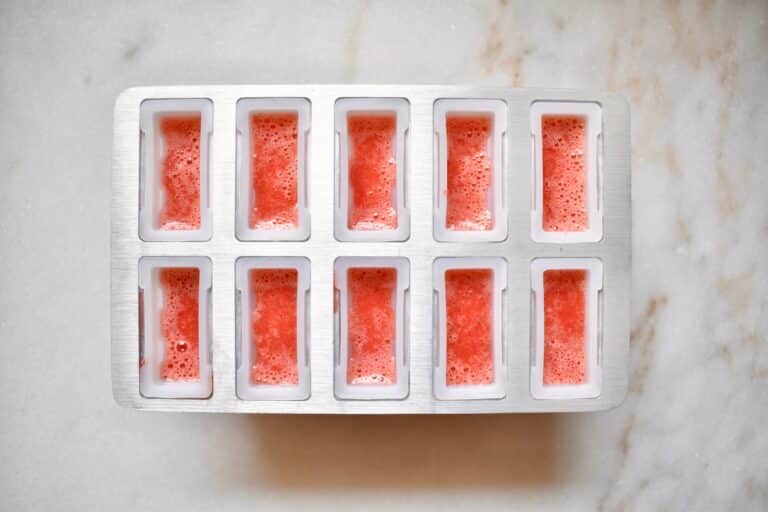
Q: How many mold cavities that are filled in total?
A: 10